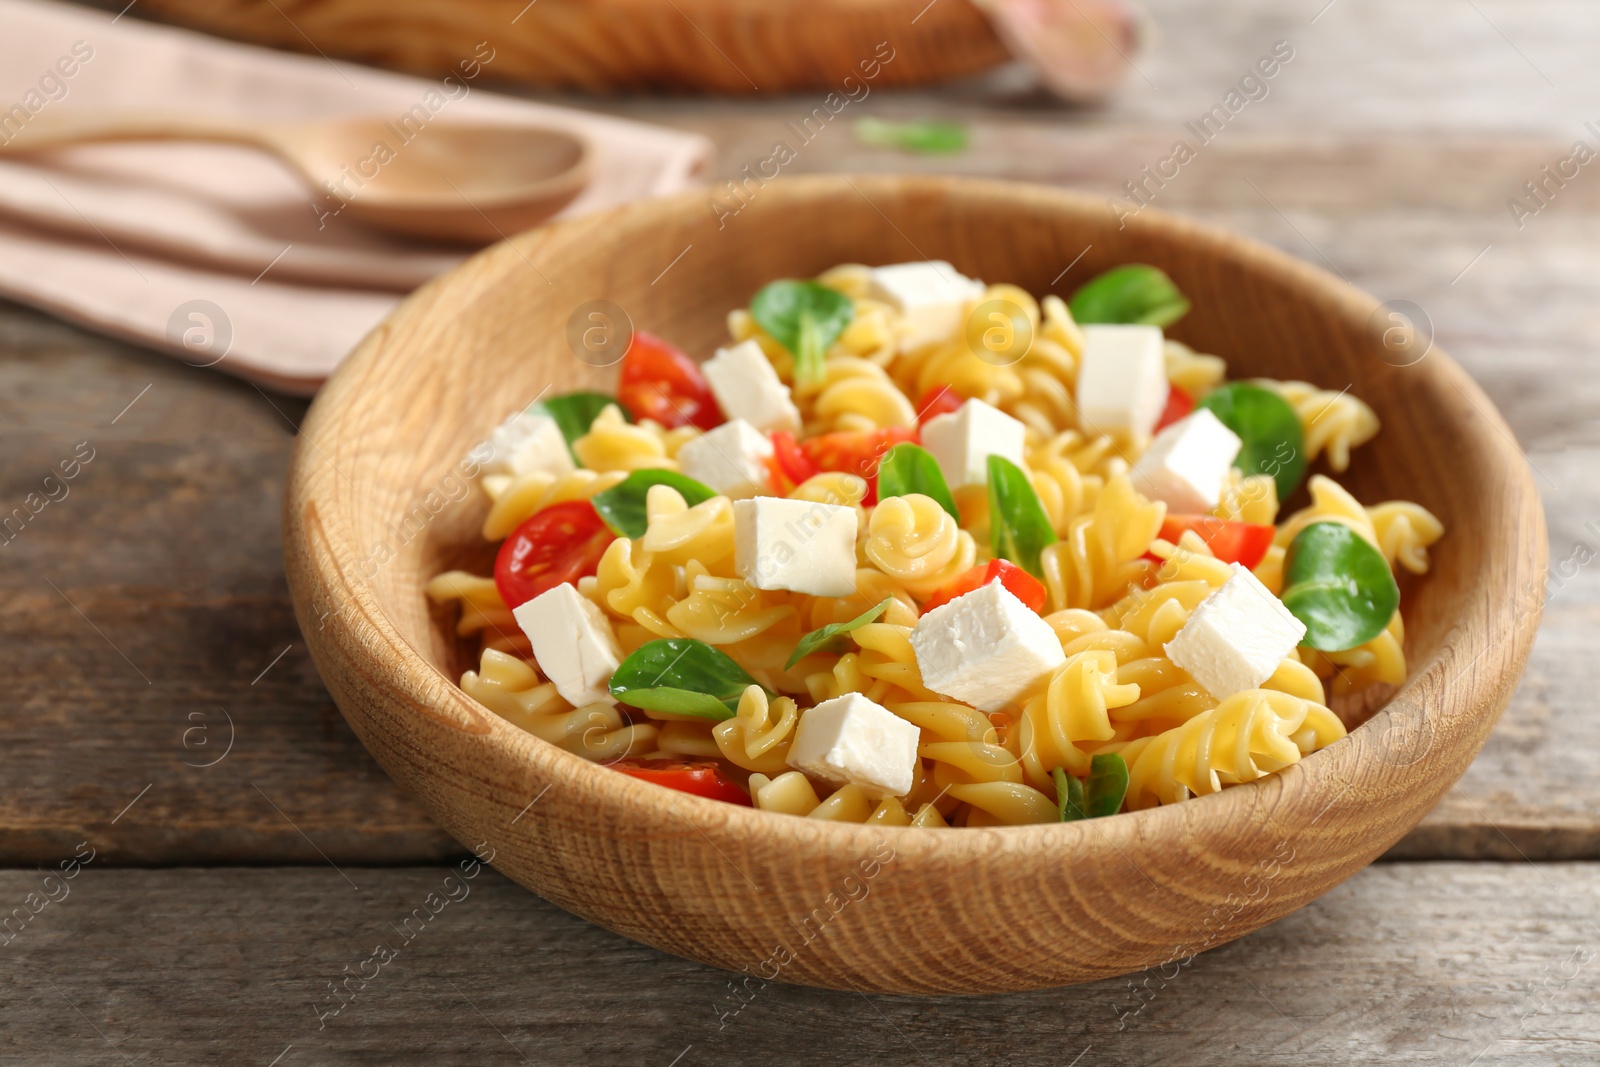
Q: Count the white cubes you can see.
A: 12